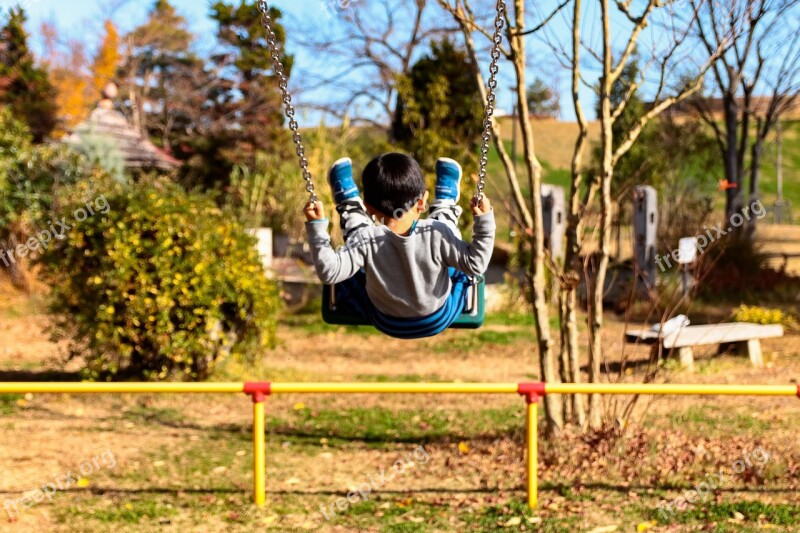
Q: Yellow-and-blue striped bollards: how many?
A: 0